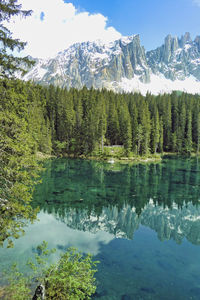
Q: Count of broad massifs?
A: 2